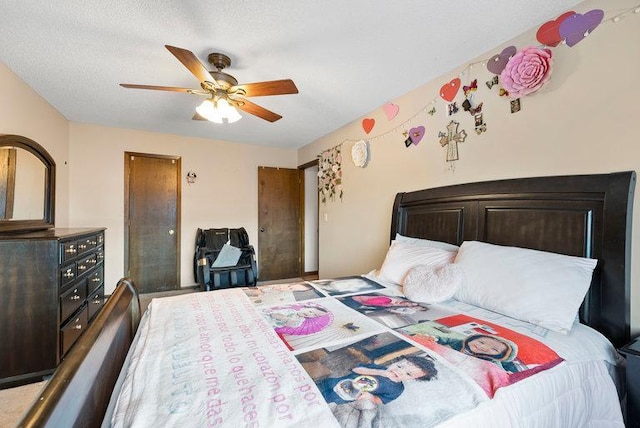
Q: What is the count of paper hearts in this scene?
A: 7